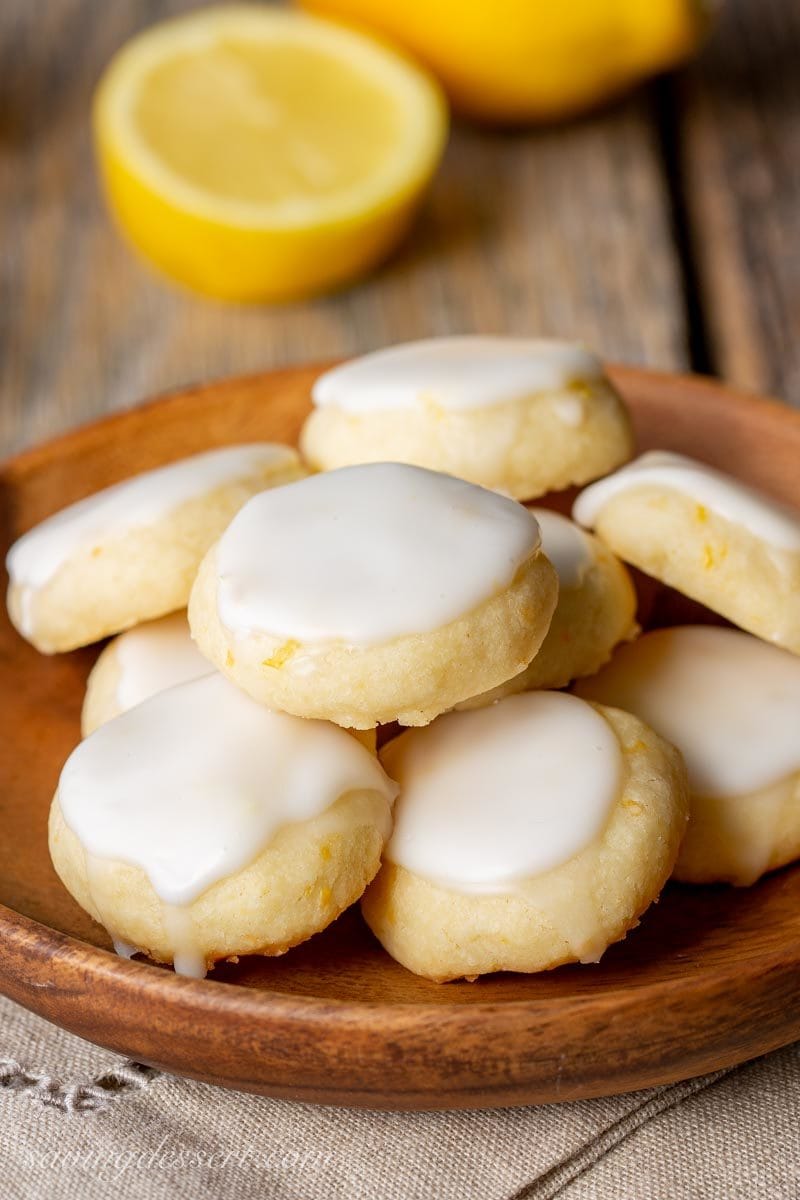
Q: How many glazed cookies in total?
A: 9